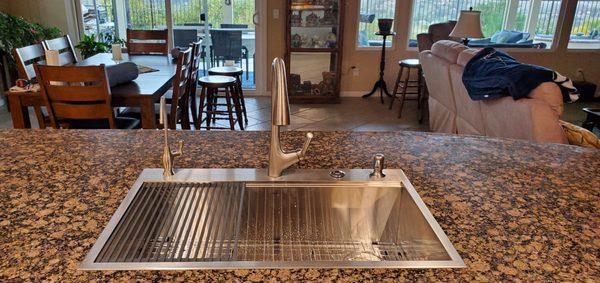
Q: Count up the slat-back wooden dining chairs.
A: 6